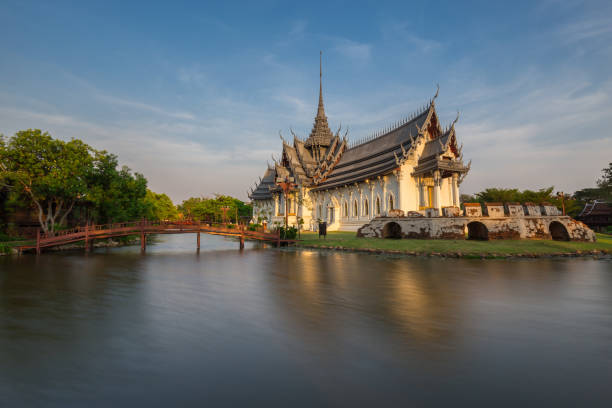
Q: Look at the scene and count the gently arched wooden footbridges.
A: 1